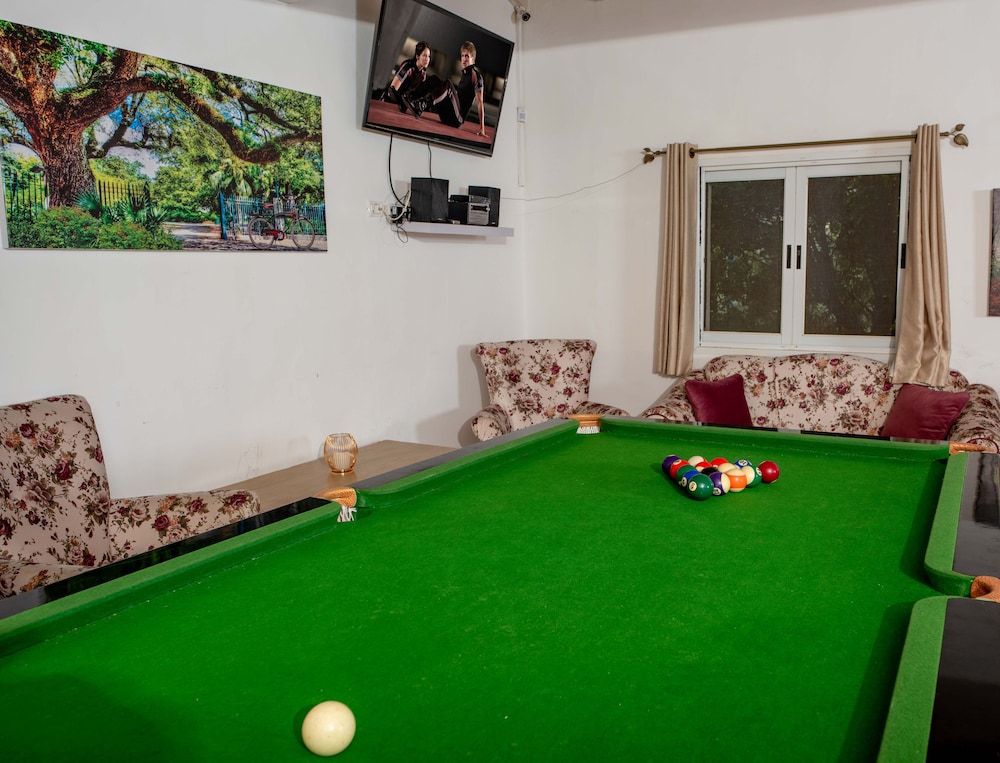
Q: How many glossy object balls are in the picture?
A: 15